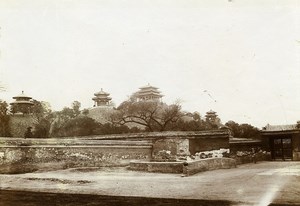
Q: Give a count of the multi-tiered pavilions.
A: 4